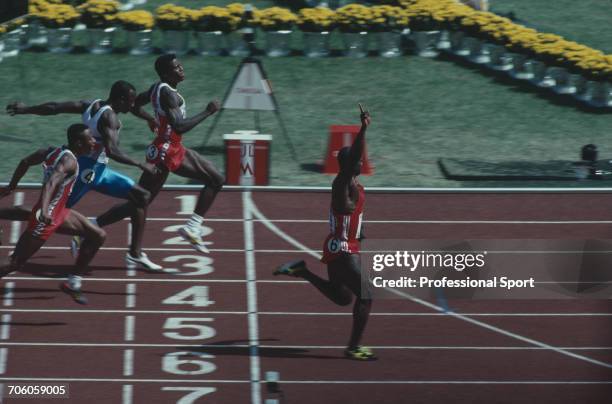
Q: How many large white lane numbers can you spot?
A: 7